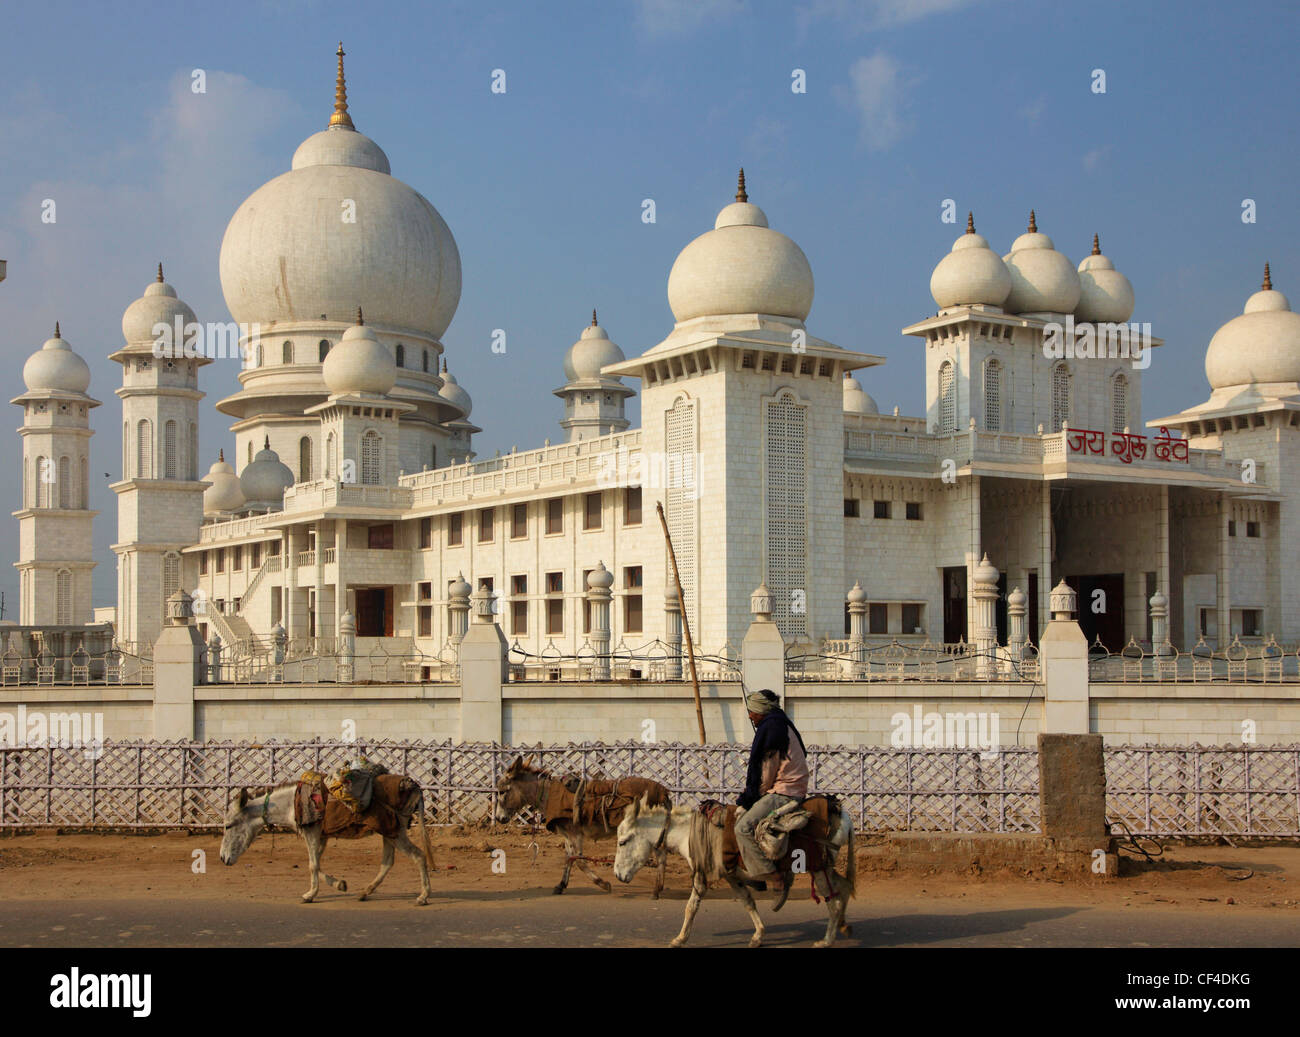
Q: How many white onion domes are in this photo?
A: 14